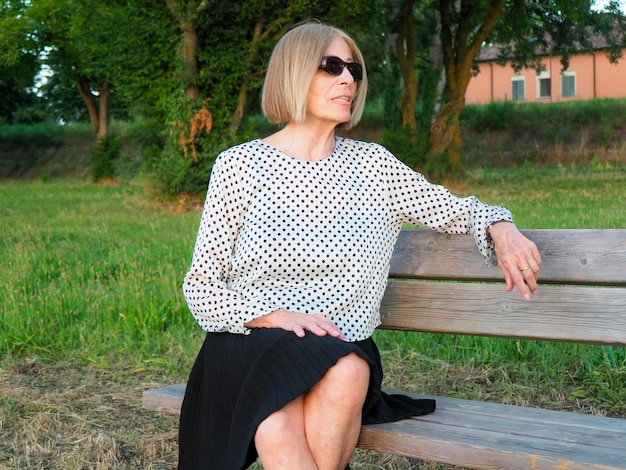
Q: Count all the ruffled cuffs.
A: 2